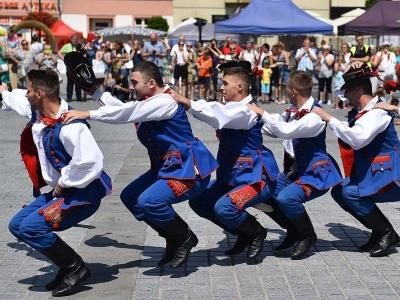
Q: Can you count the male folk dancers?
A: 5